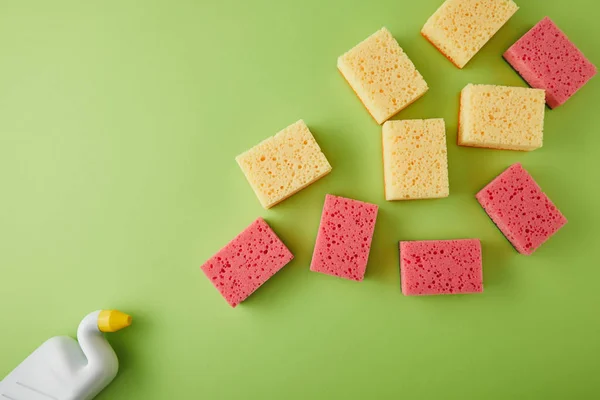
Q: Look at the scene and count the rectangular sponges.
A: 10